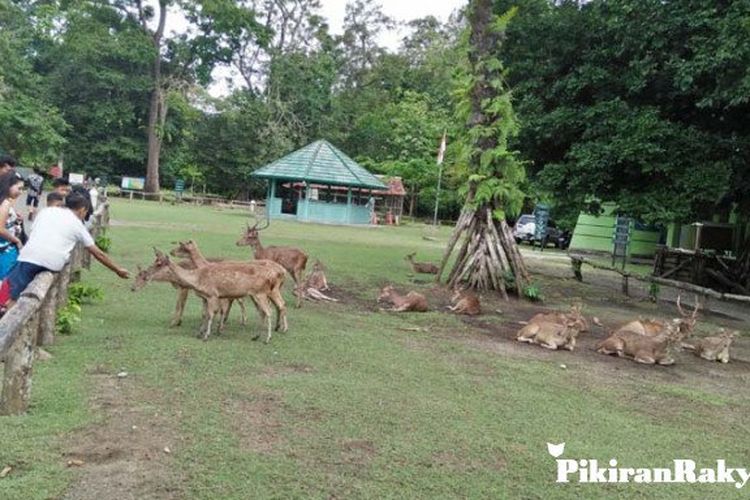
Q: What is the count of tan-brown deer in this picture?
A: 13